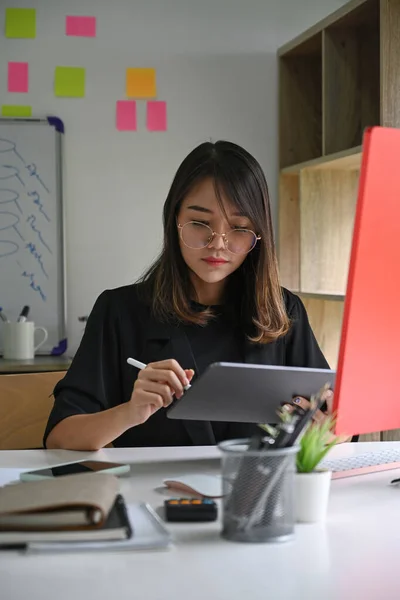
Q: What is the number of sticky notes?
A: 8